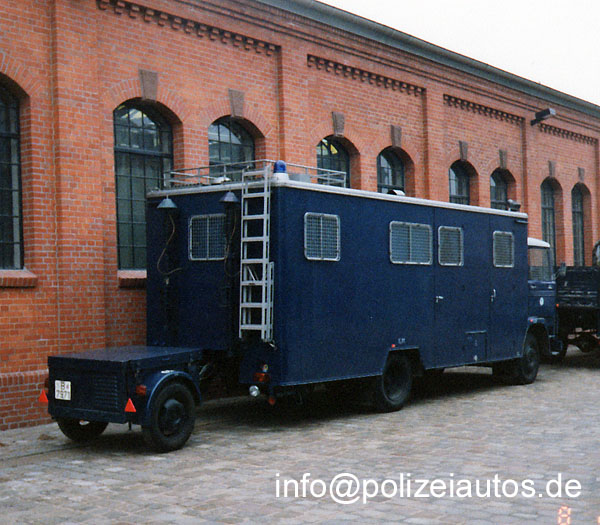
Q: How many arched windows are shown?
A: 9